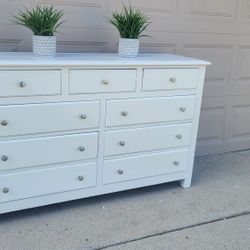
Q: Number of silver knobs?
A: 15